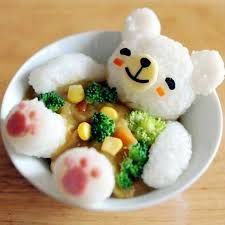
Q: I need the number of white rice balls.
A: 7